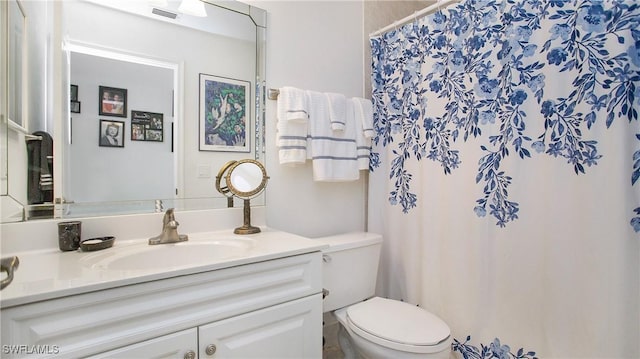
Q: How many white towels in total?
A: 6